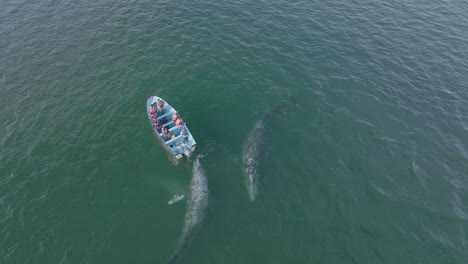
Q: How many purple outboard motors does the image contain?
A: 0